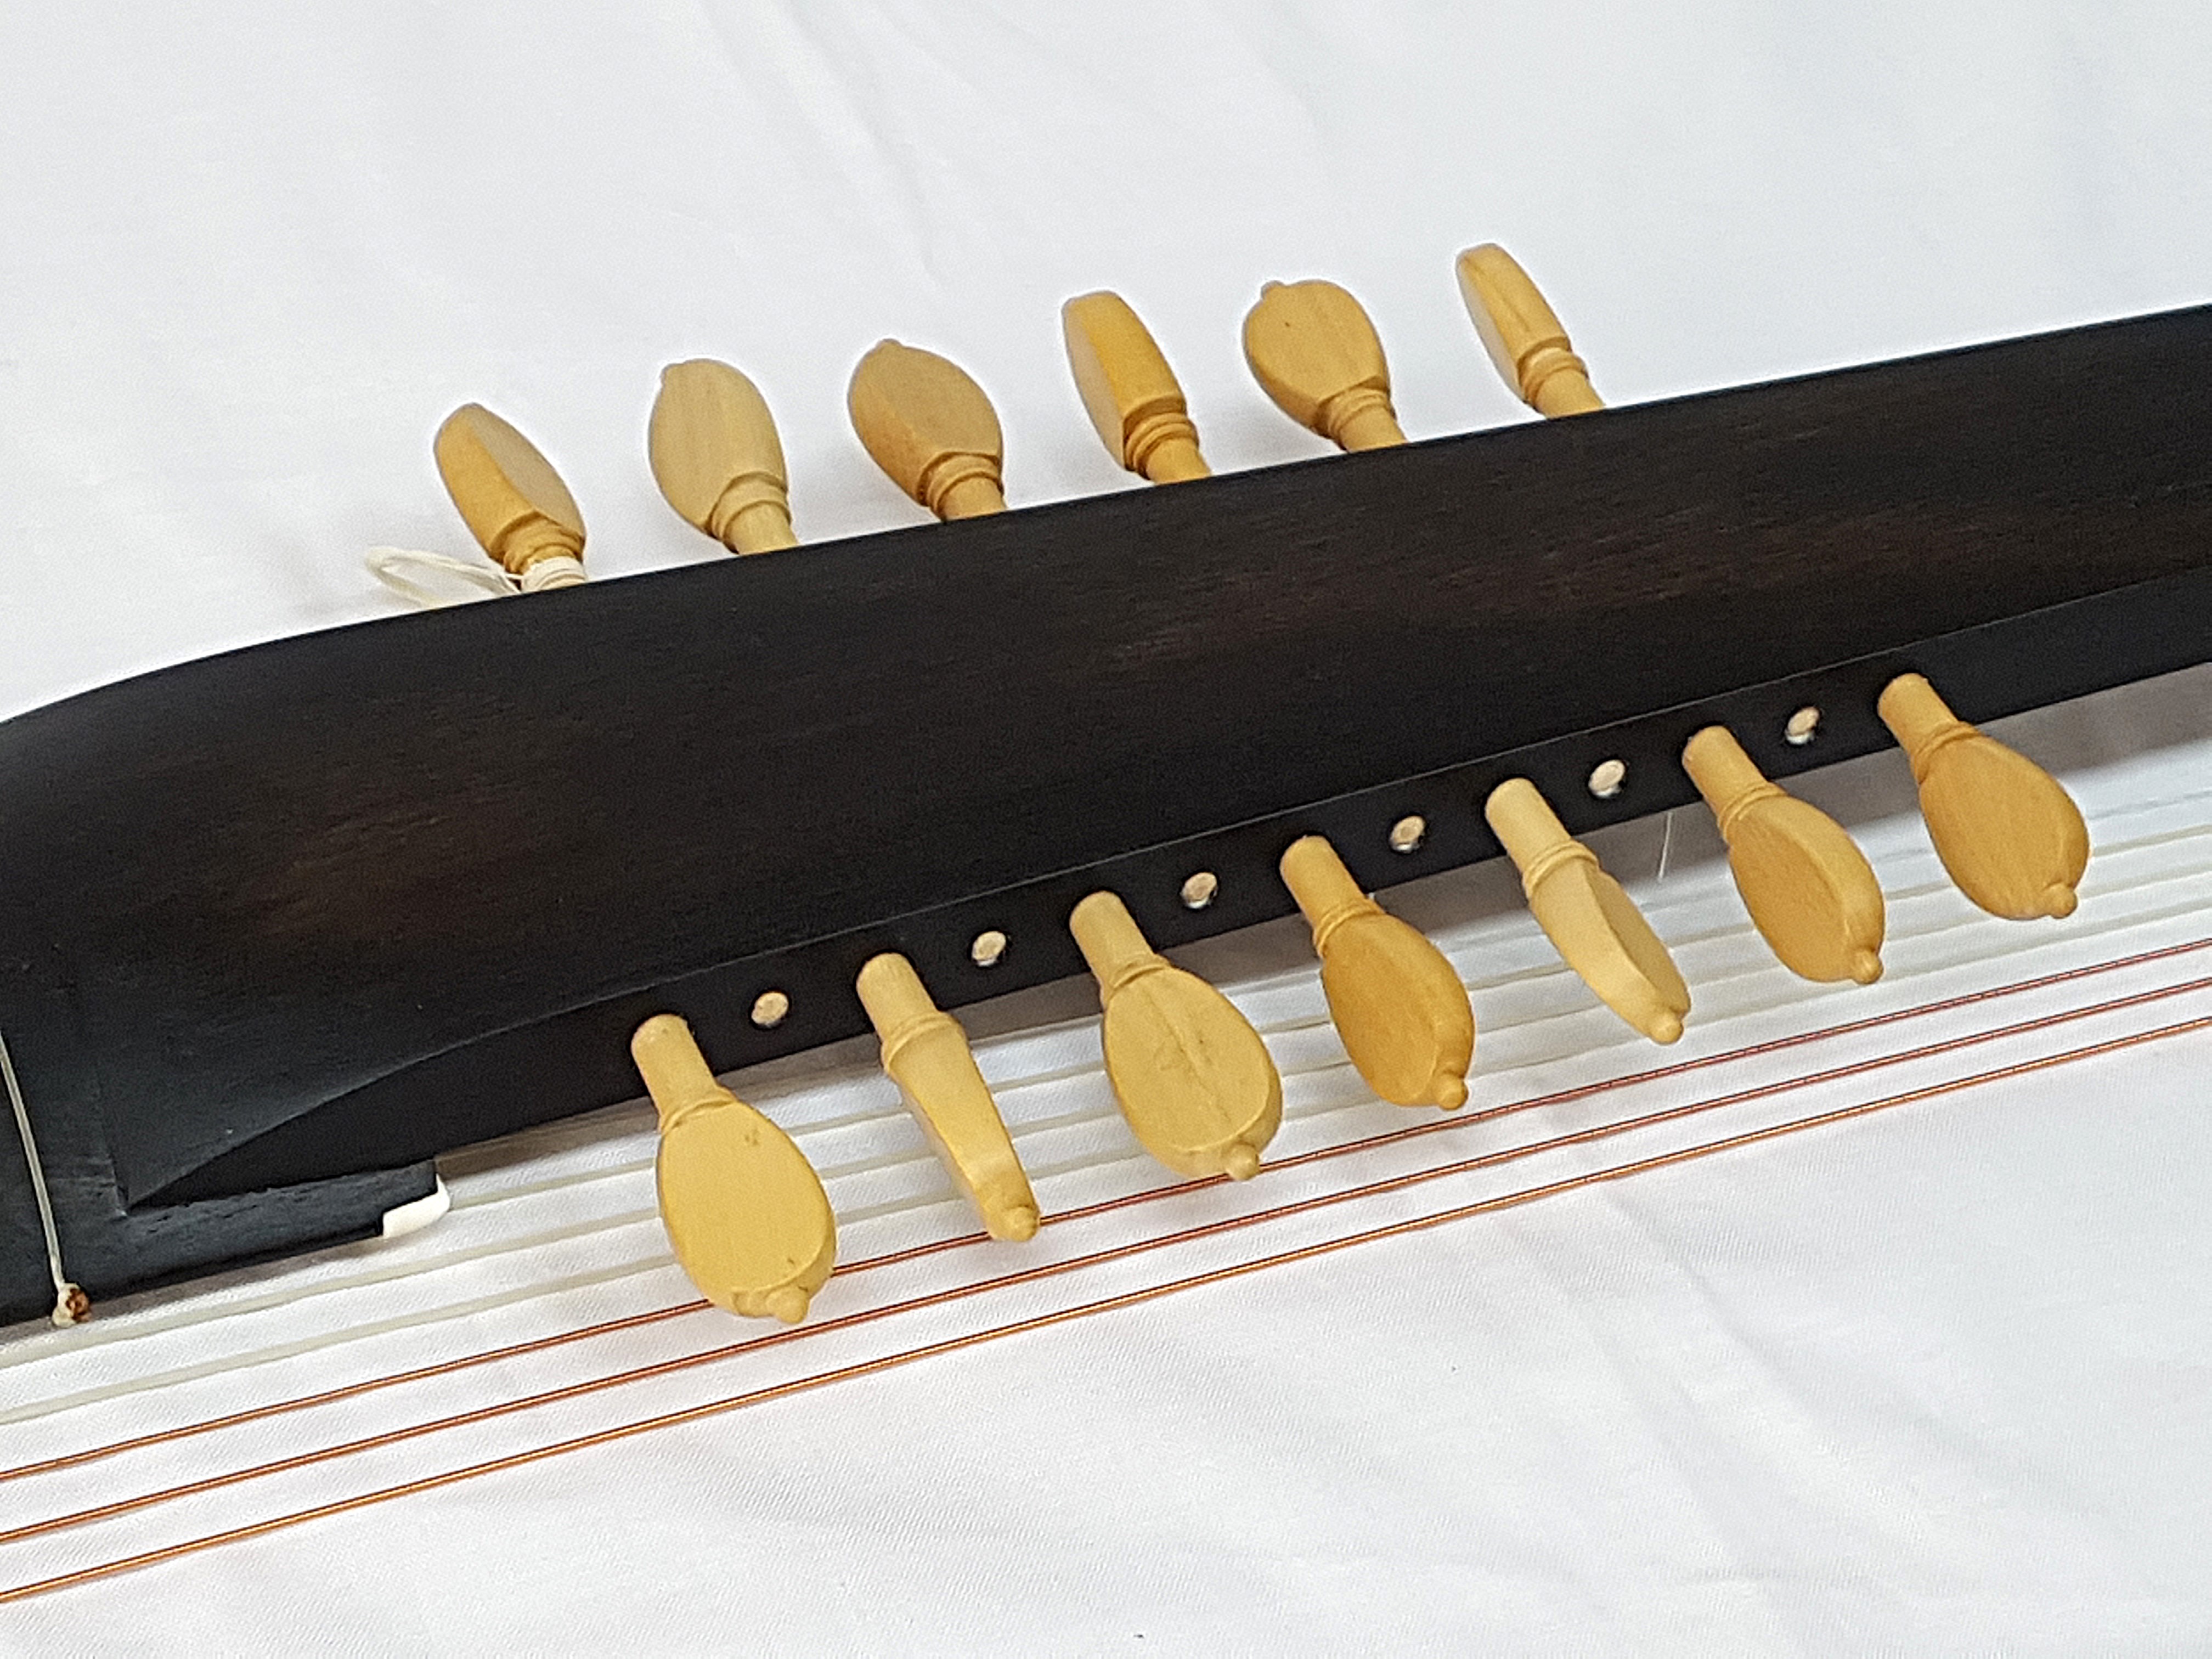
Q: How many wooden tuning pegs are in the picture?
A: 13